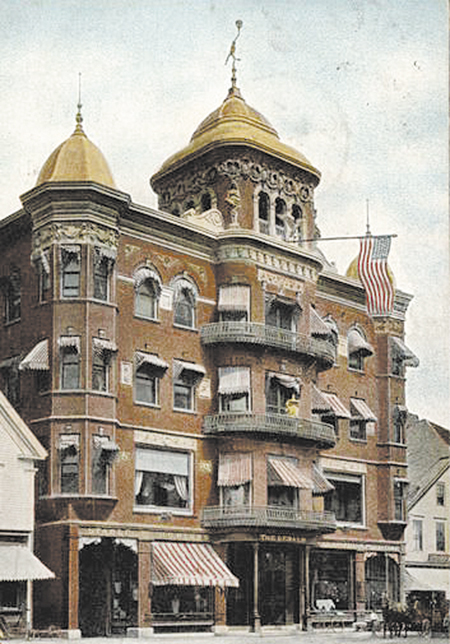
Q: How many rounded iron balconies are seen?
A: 3